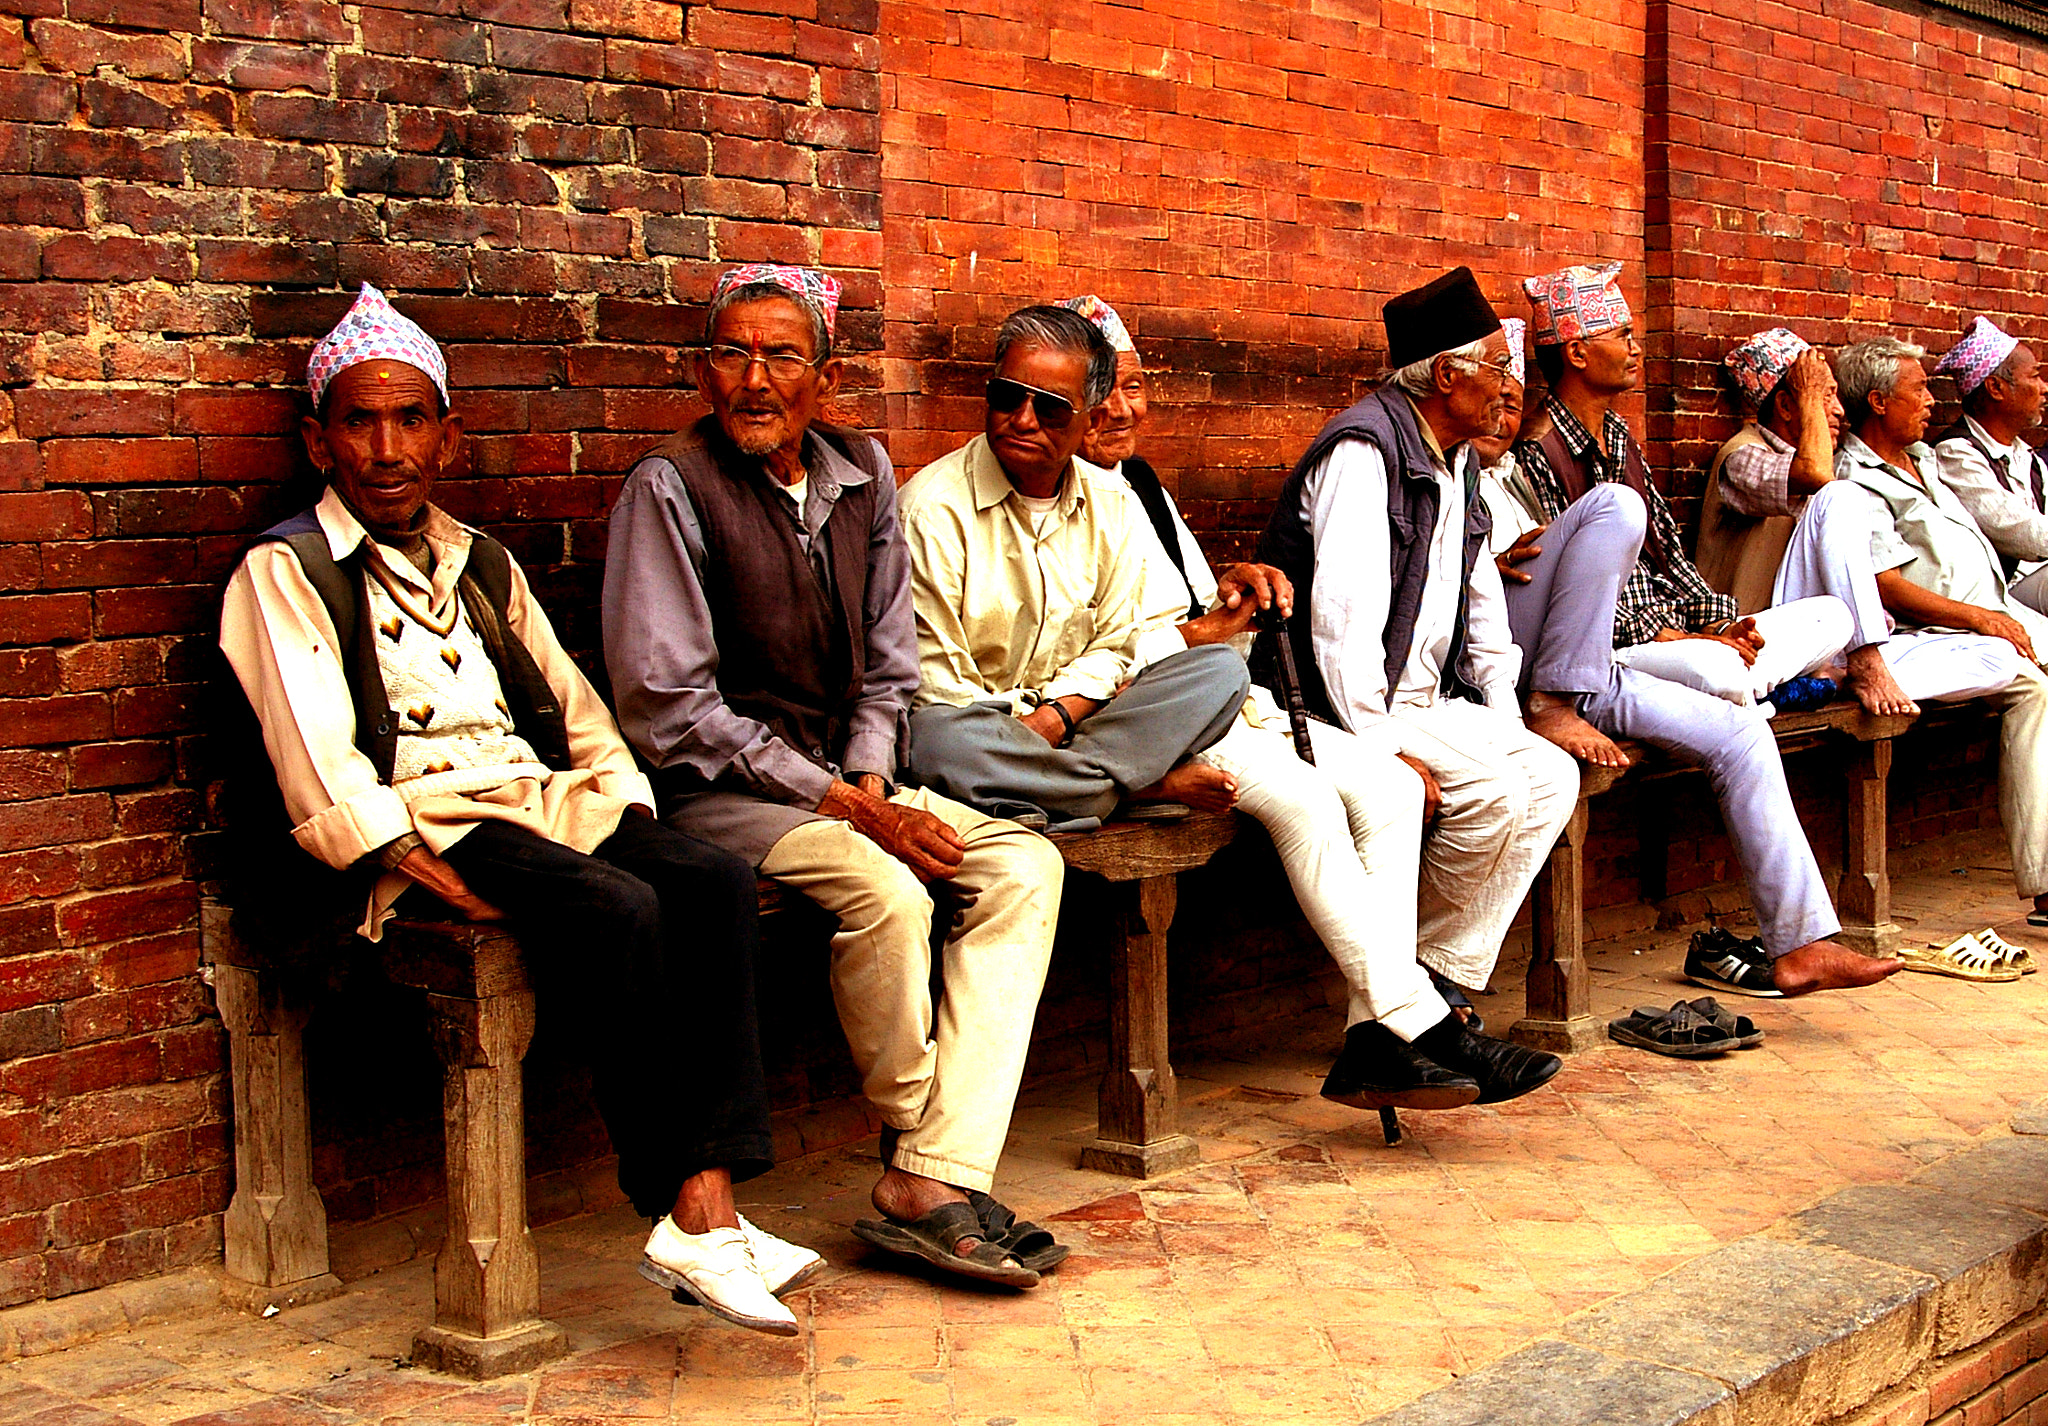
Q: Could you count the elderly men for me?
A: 10